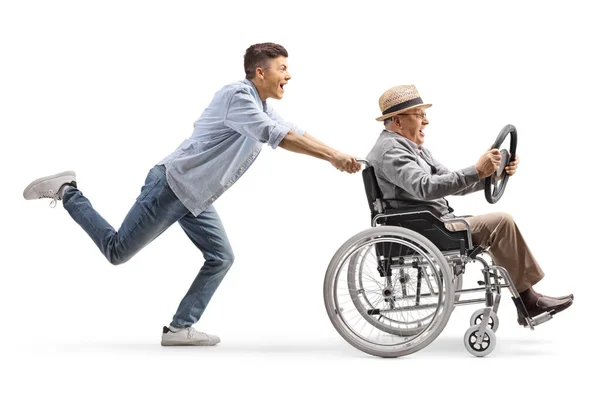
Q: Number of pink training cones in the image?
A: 0